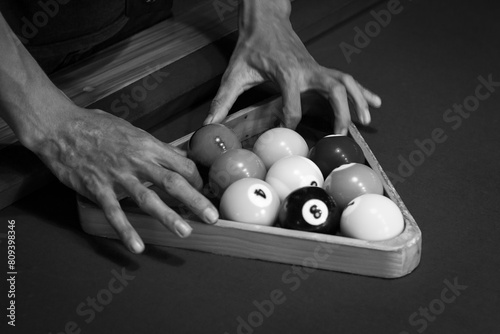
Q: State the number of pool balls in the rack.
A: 9